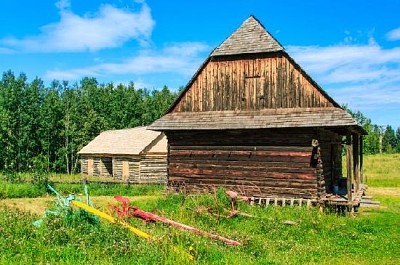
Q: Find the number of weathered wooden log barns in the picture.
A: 2